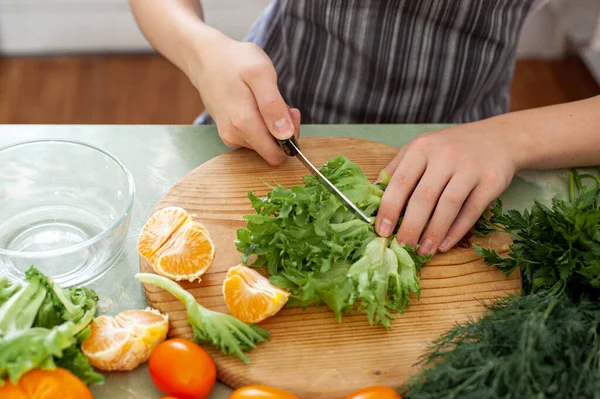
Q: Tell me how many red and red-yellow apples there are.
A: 0